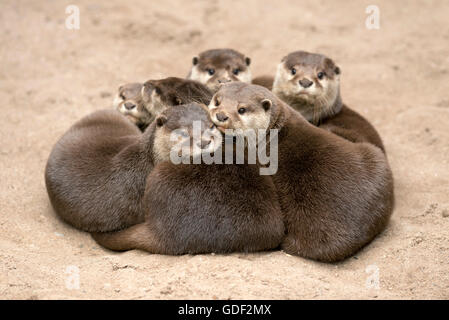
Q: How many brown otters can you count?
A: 6